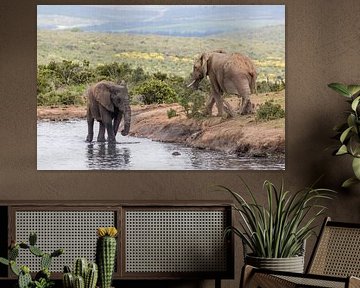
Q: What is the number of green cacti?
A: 3